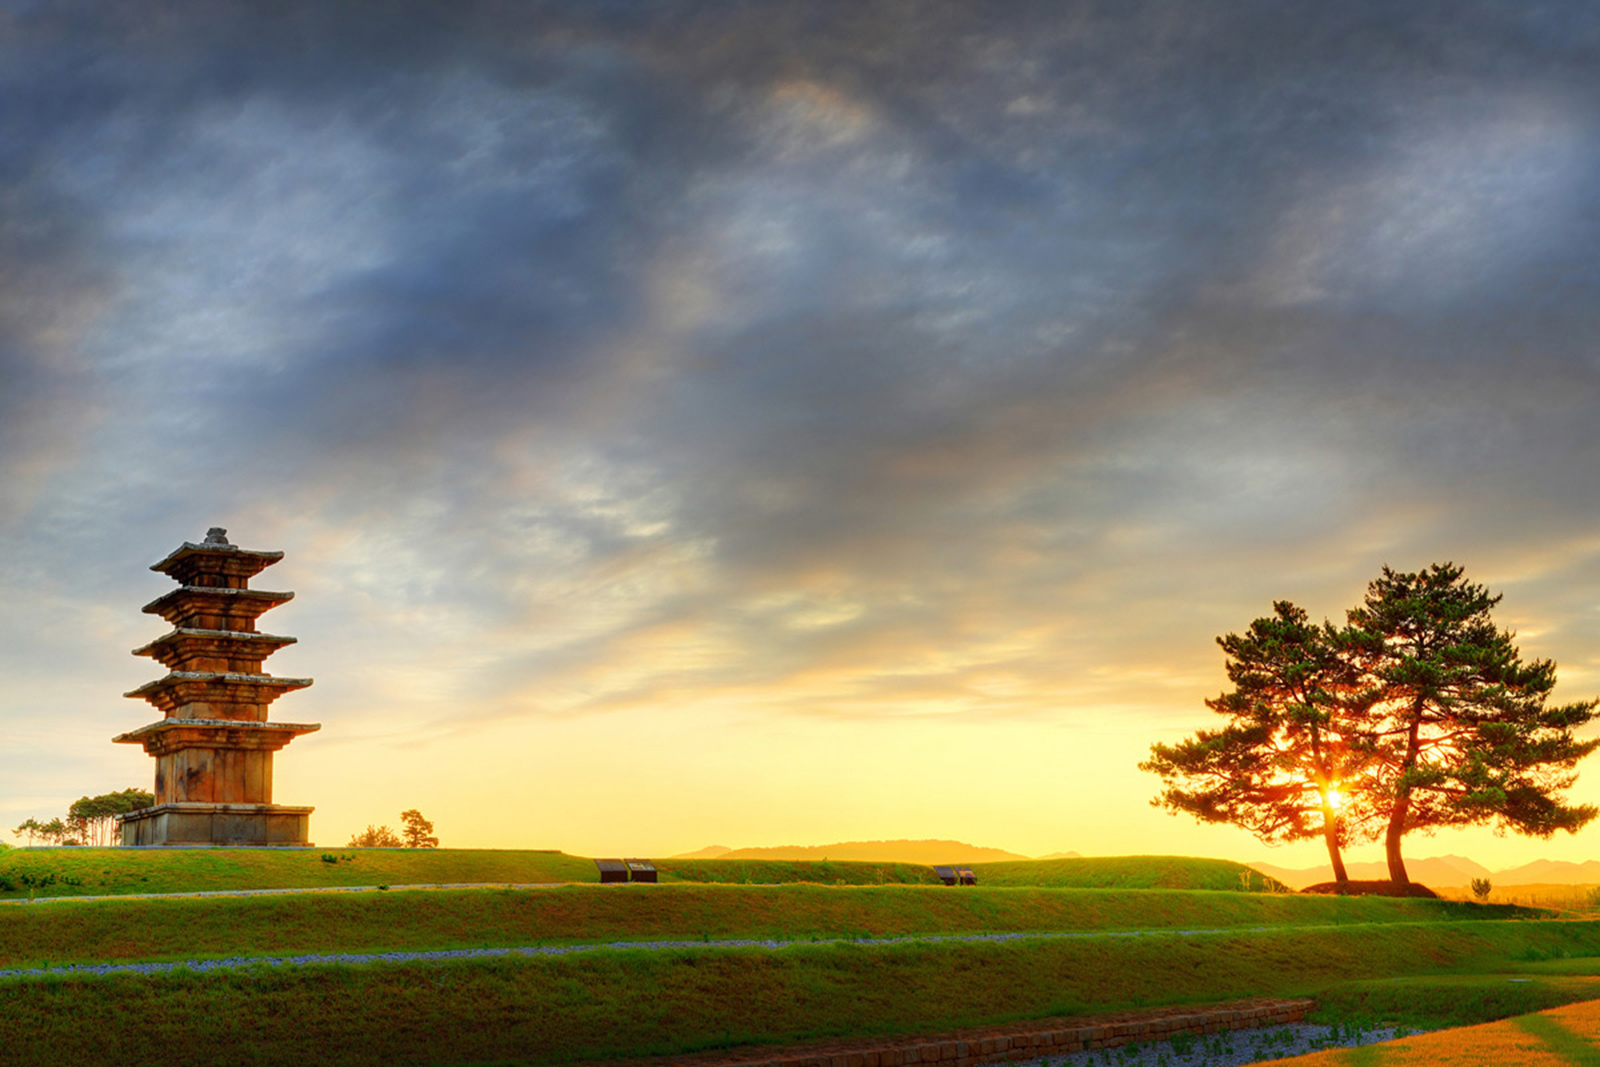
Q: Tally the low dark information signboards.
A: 4